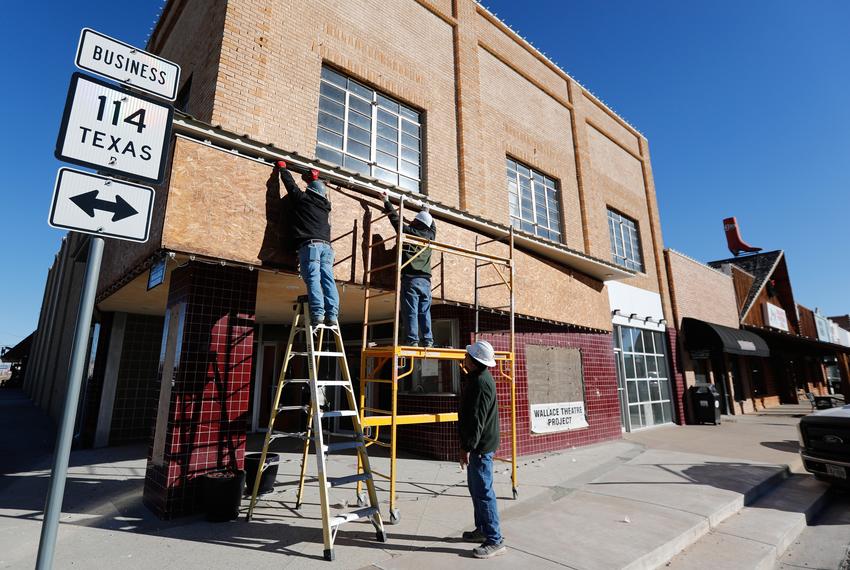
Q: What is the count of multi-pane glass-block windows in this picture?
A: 3